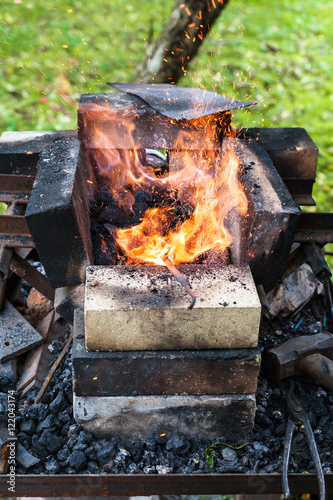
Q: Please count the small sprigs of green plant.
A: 1